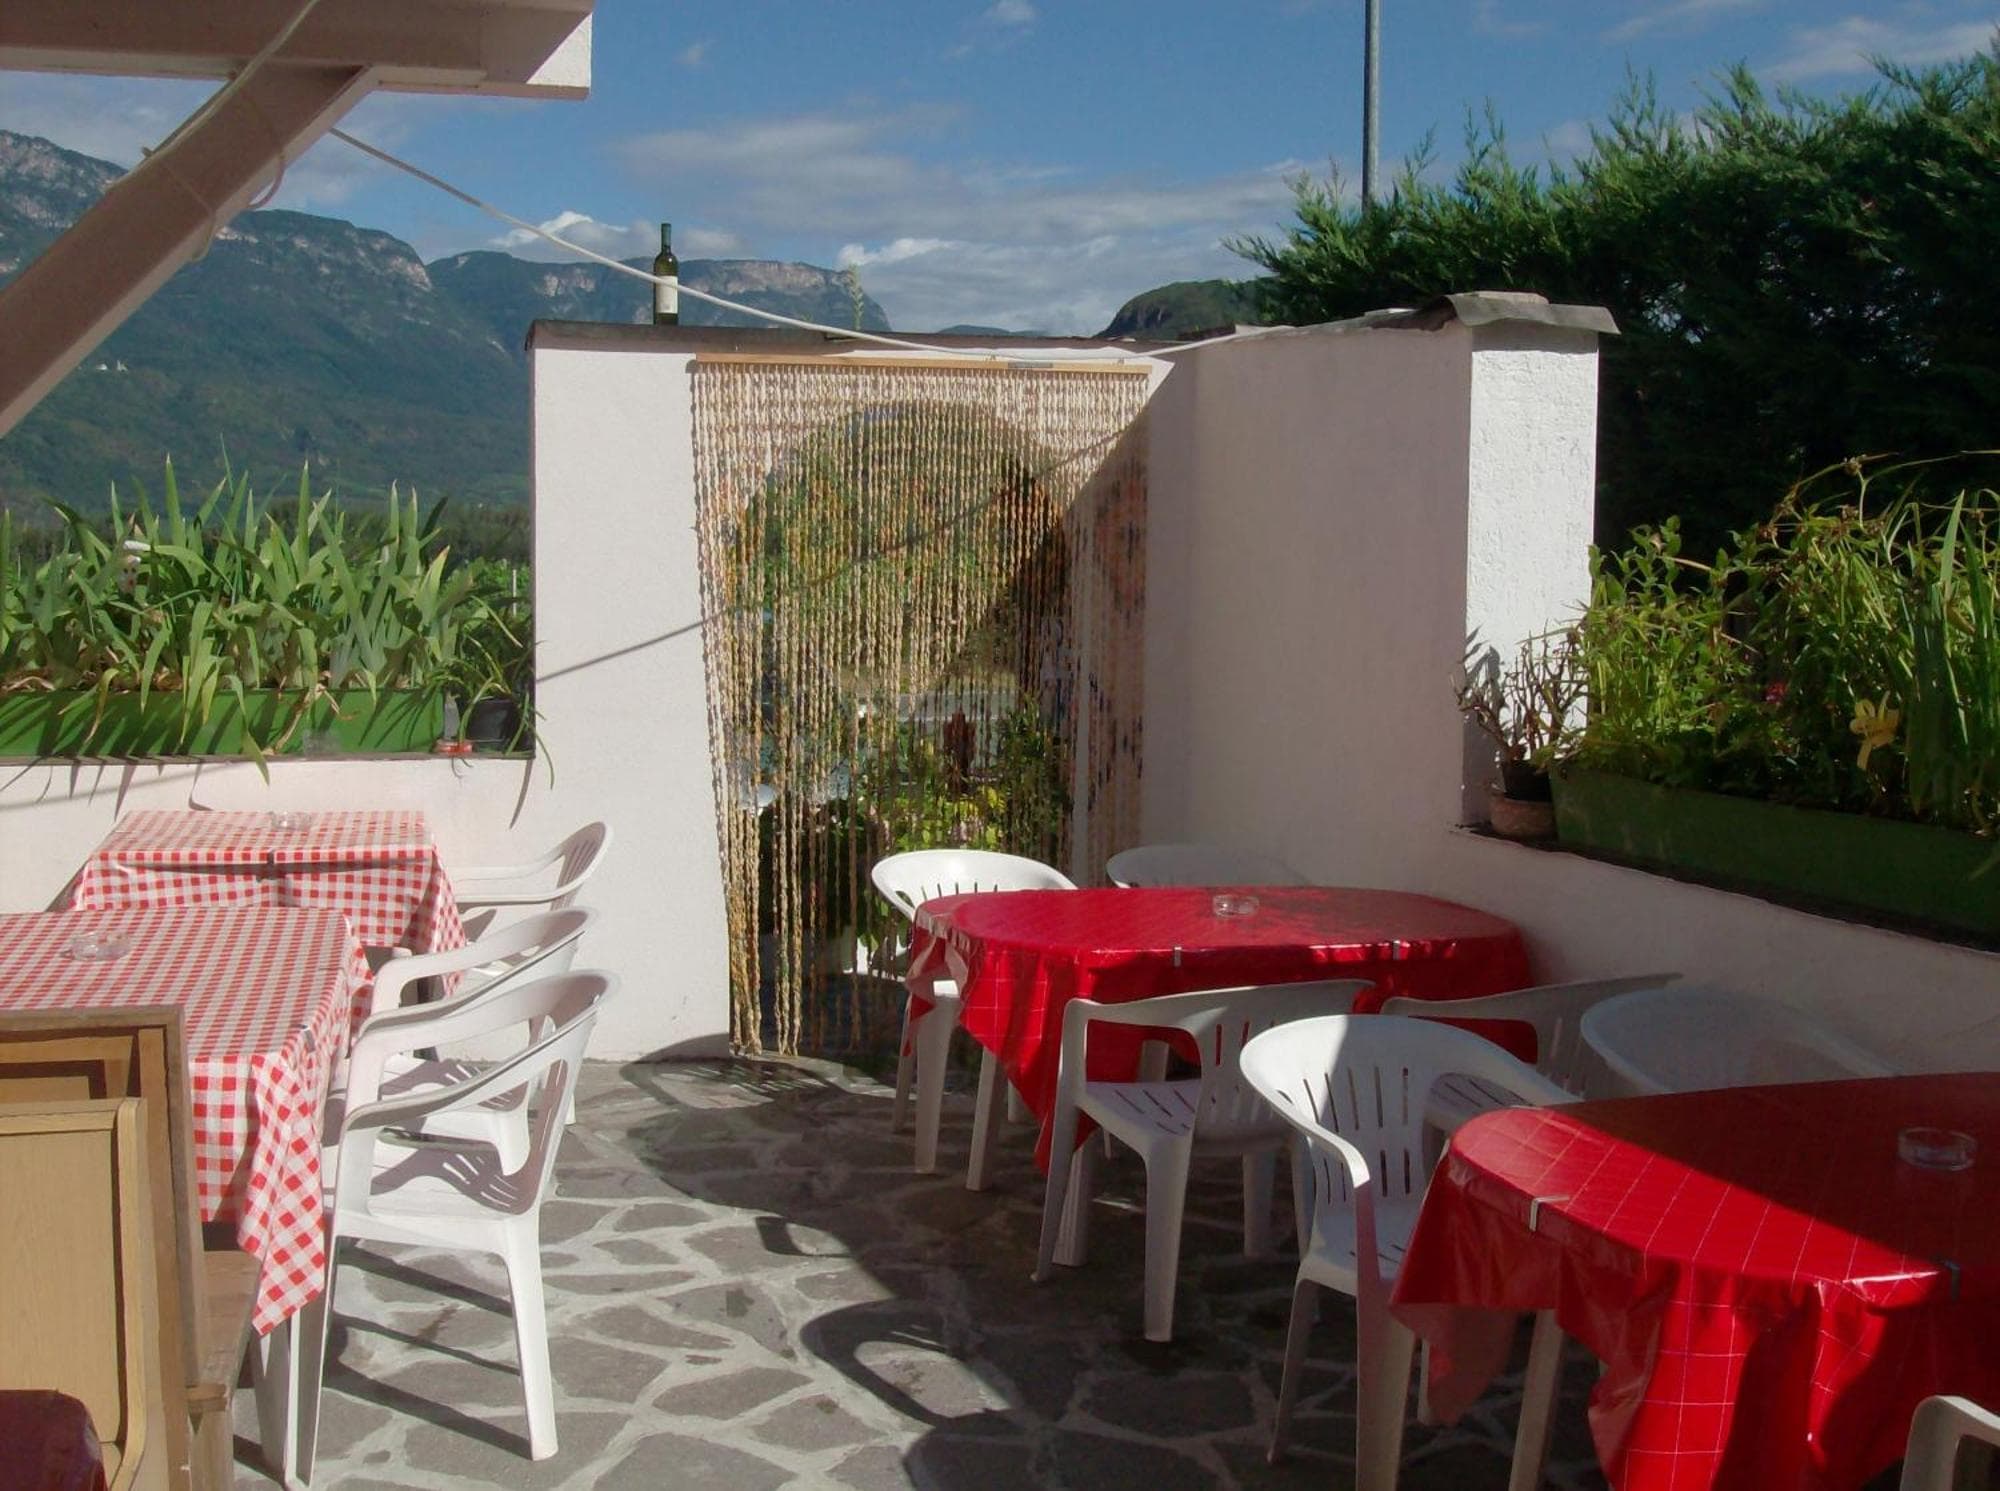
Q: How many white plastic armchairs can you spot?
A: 10